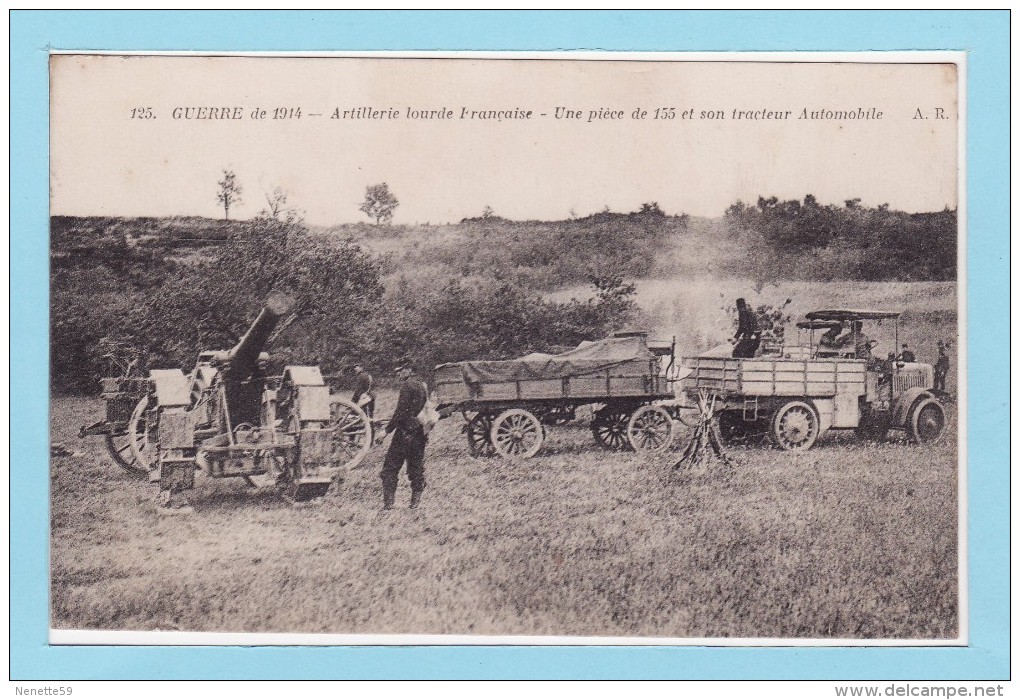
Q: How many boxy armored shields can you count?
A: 2